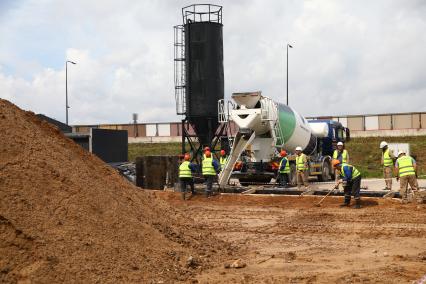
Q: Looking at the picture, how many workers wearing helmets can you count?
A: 10